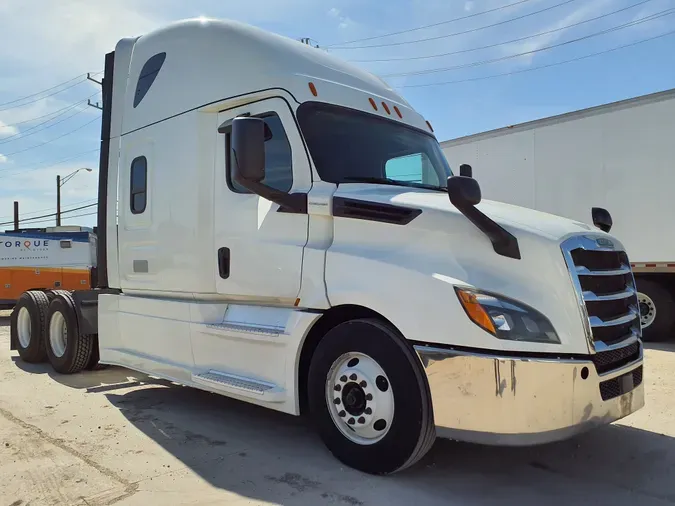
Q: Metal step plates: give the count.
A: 2